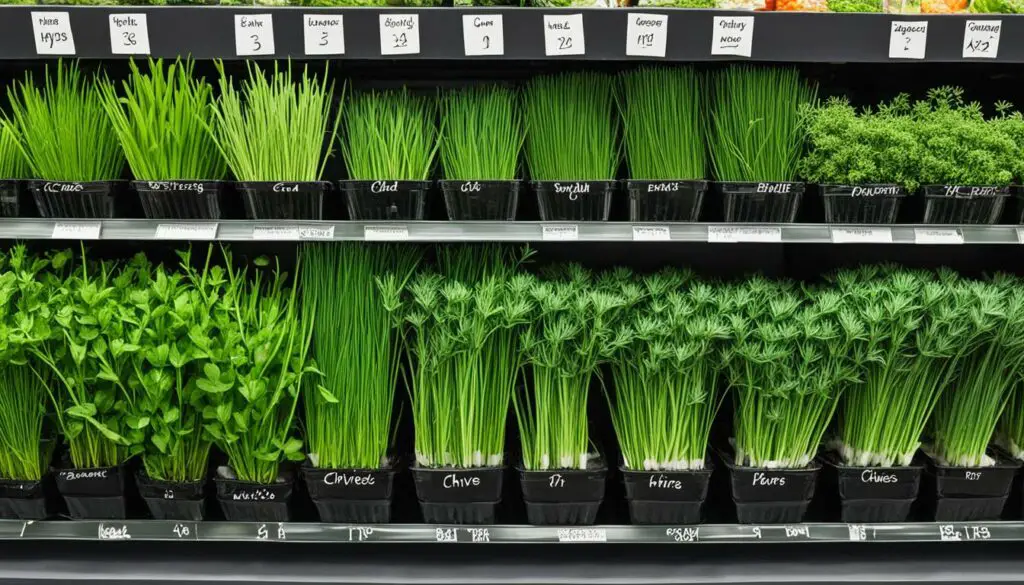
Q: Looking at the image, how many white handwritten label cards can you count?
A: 11